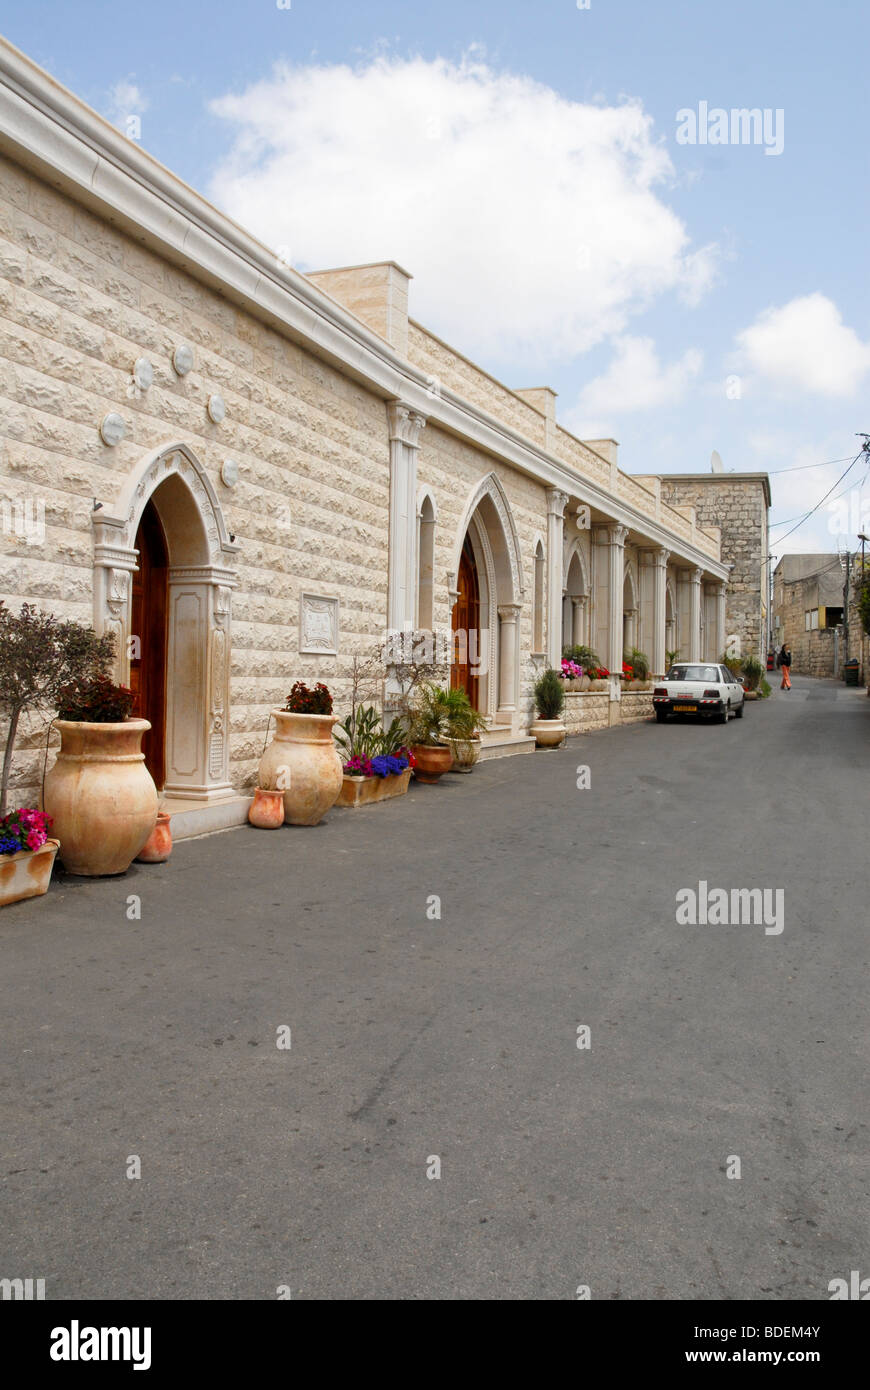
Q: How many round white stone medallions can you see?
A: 5